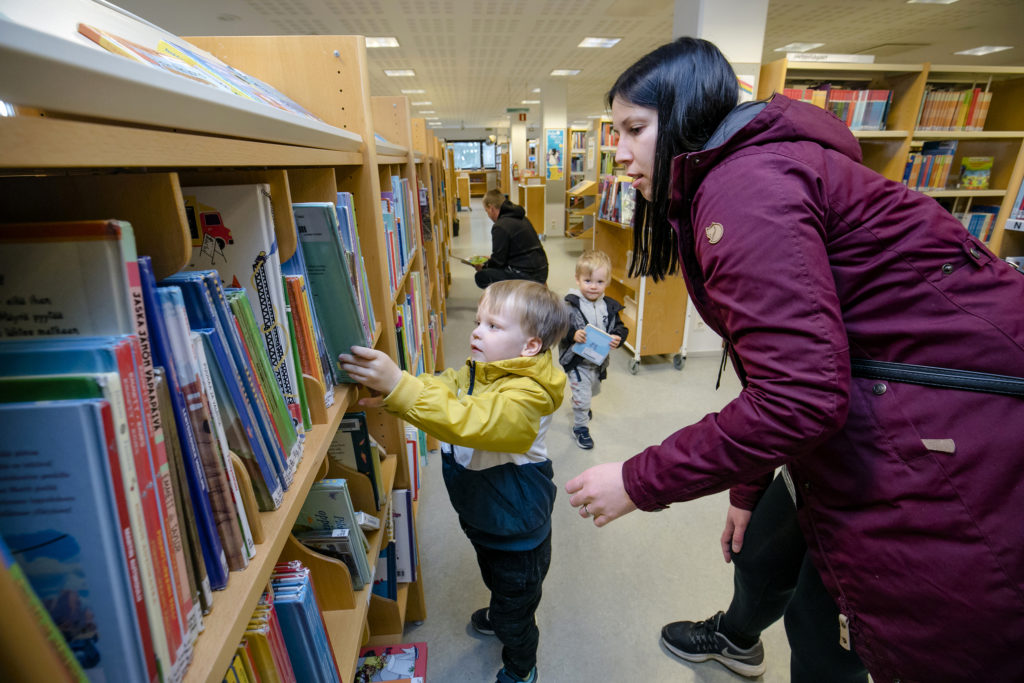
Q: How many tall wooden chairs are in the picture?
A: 0